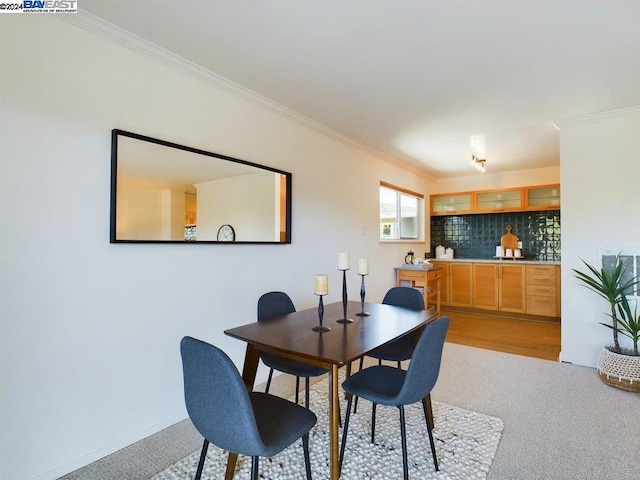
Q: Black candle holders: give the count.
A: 3